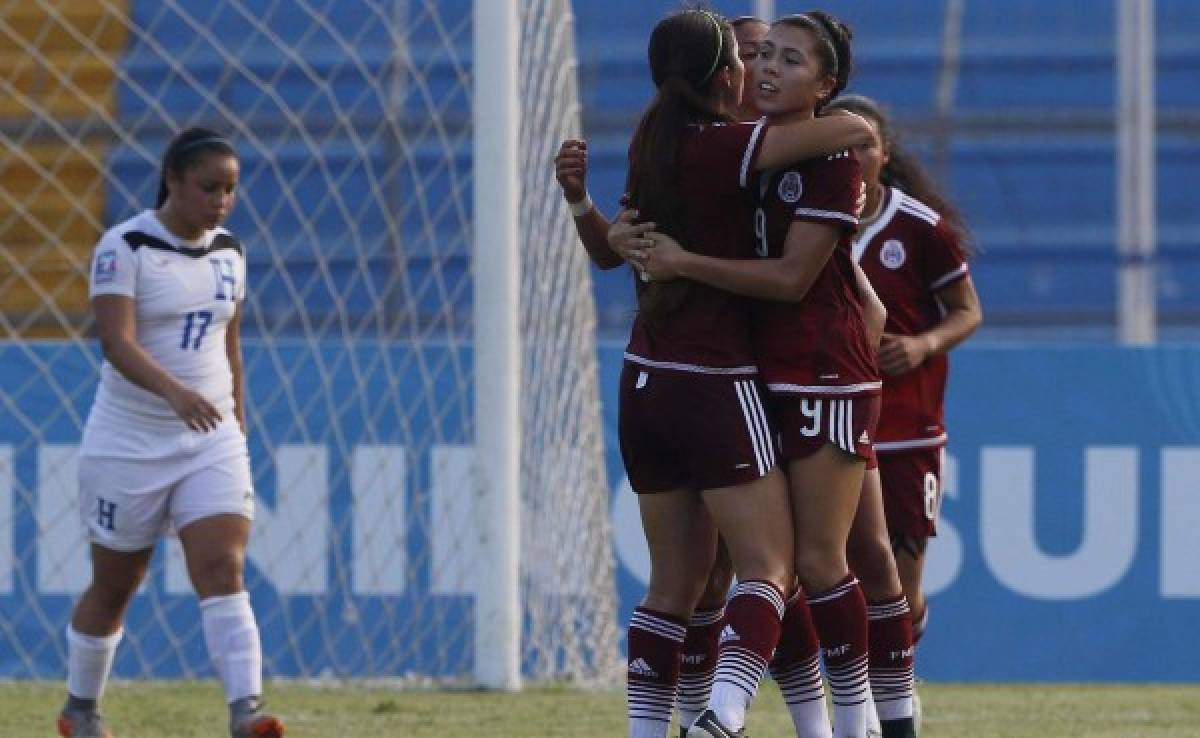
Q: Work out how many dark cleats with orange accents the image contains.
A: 2